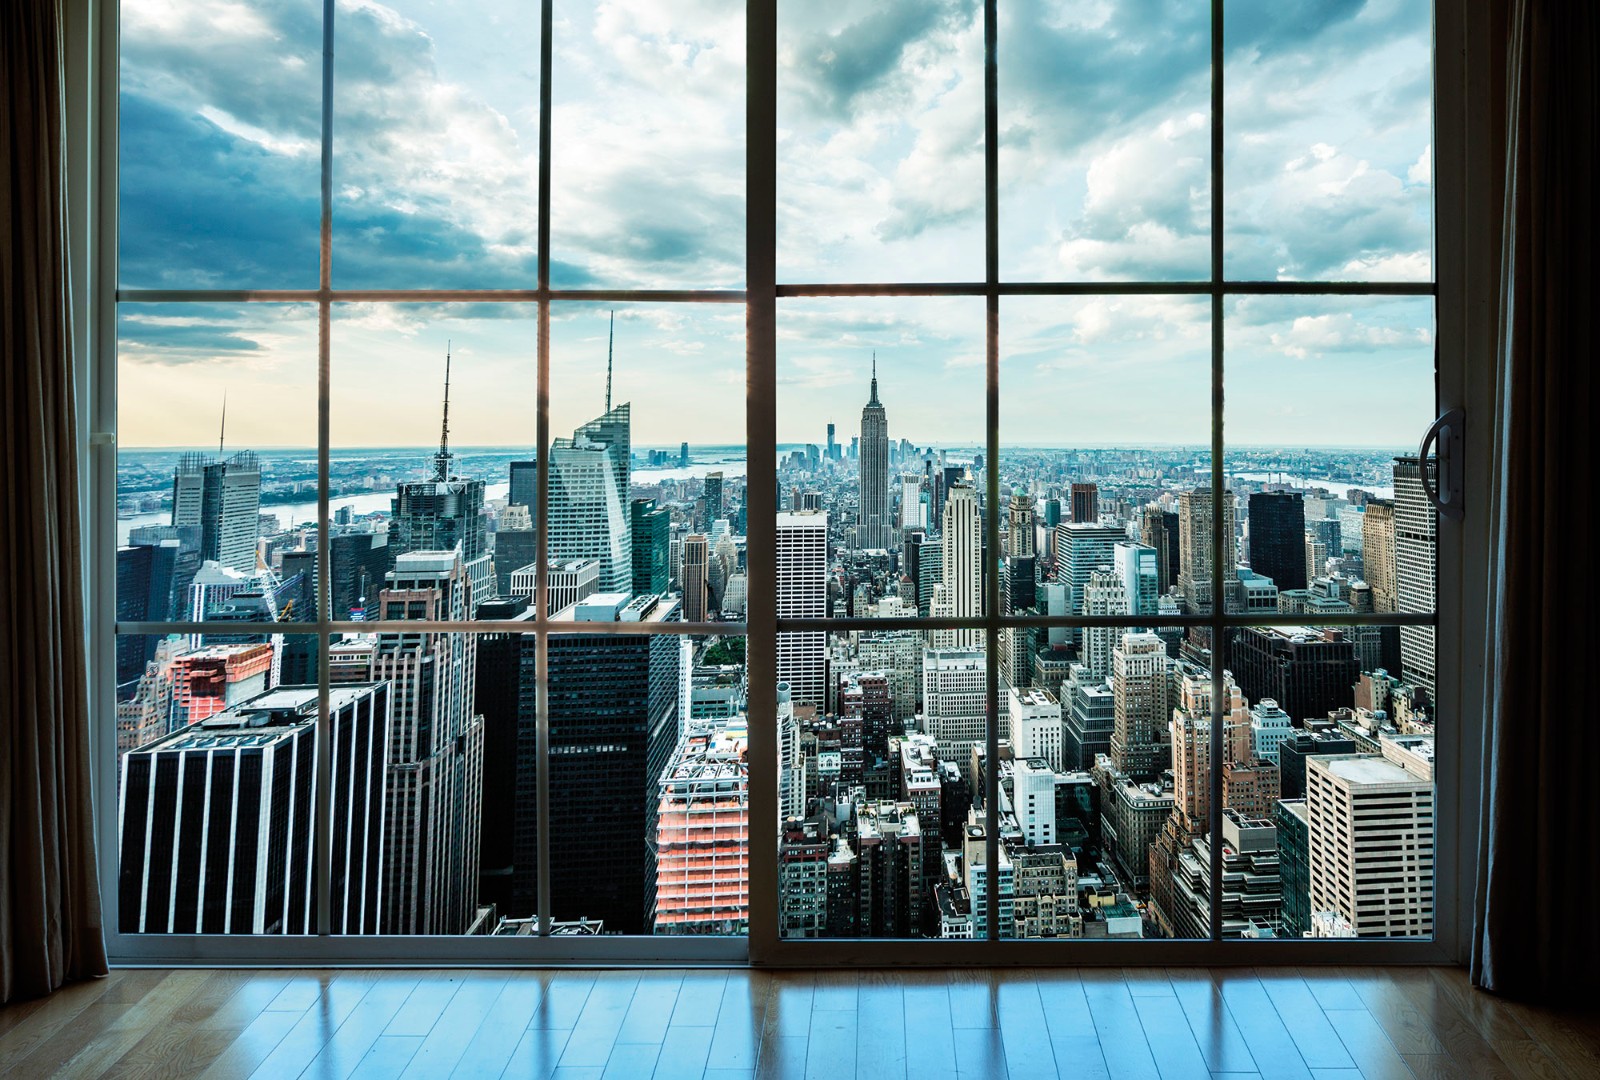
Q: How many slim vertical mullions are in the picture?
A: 4